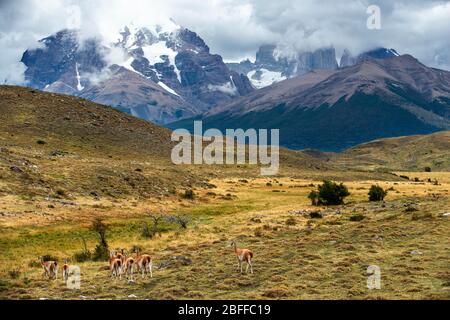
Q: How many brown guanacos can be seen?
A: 7